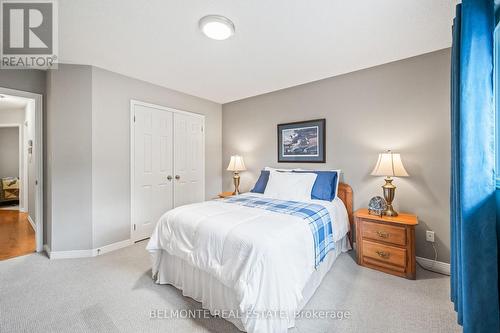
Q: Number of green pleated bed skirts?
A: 0